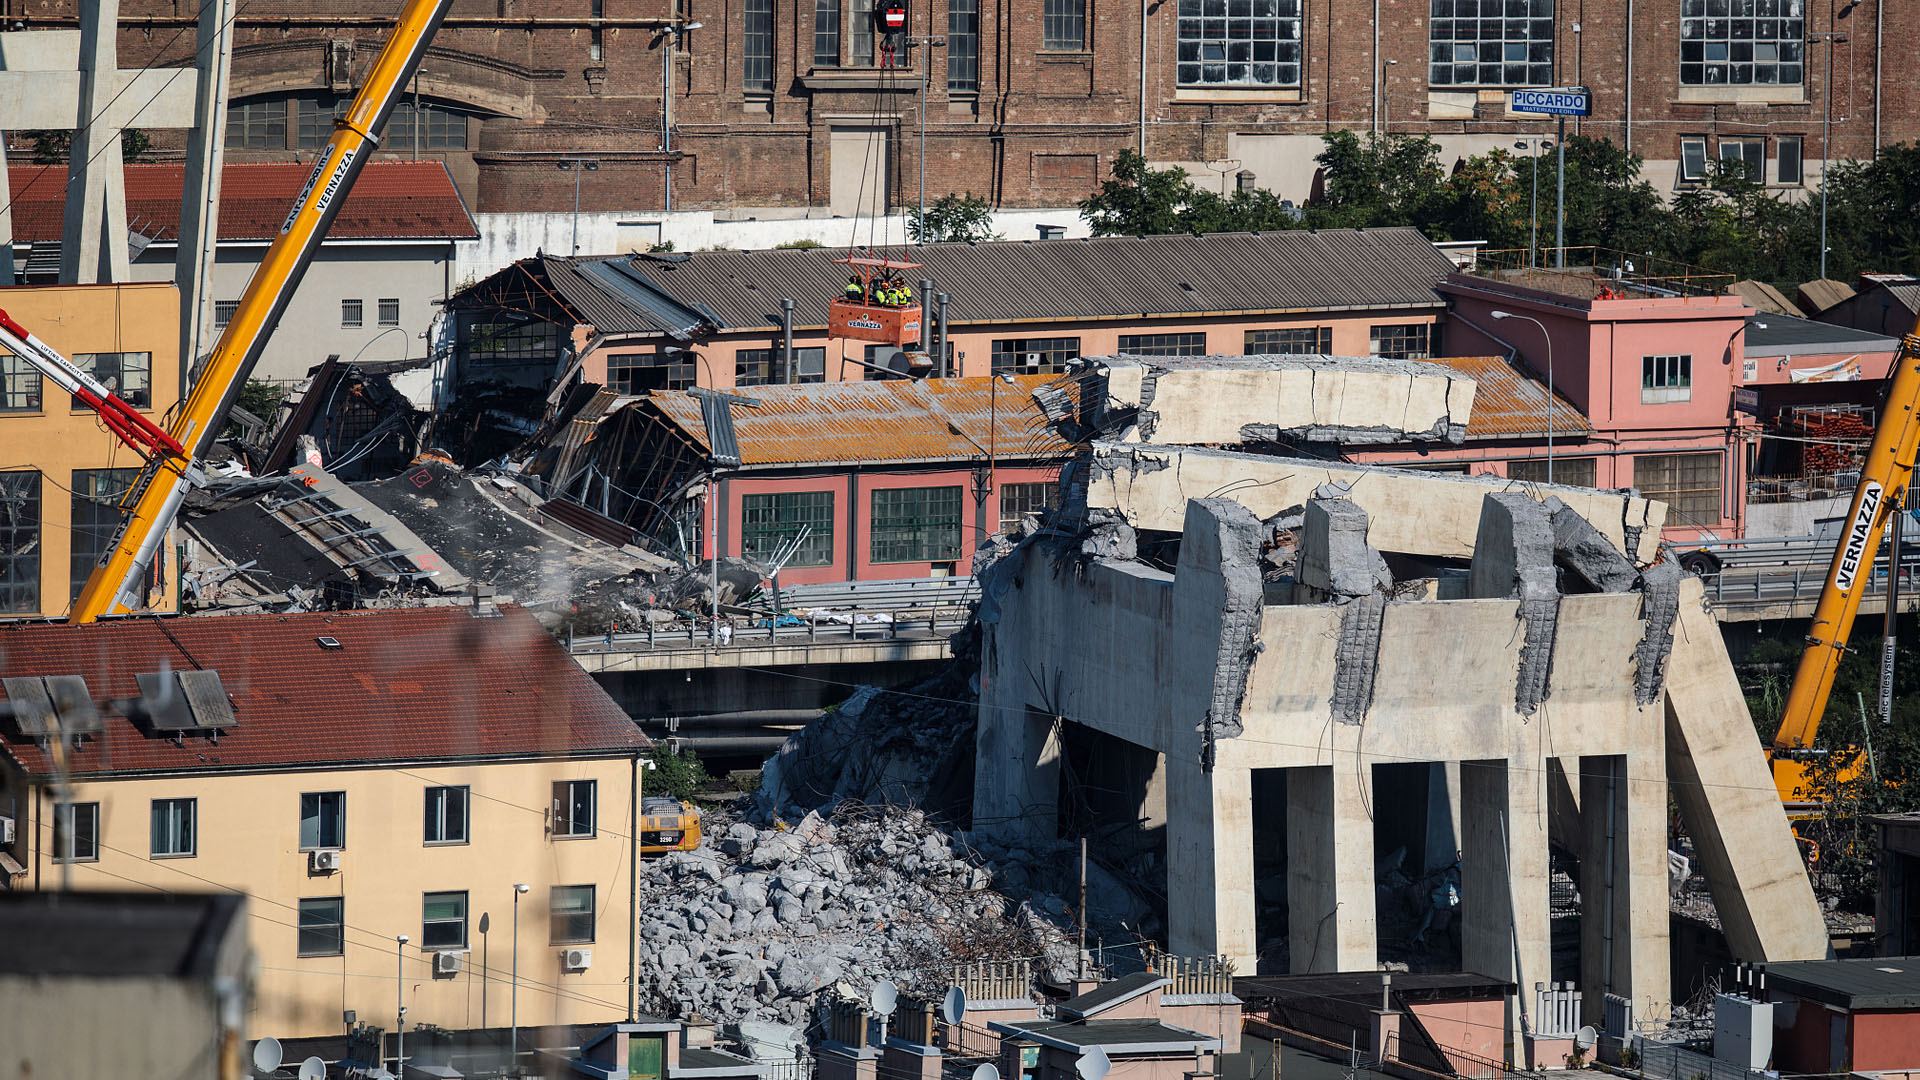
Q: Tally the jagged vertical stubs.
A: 4